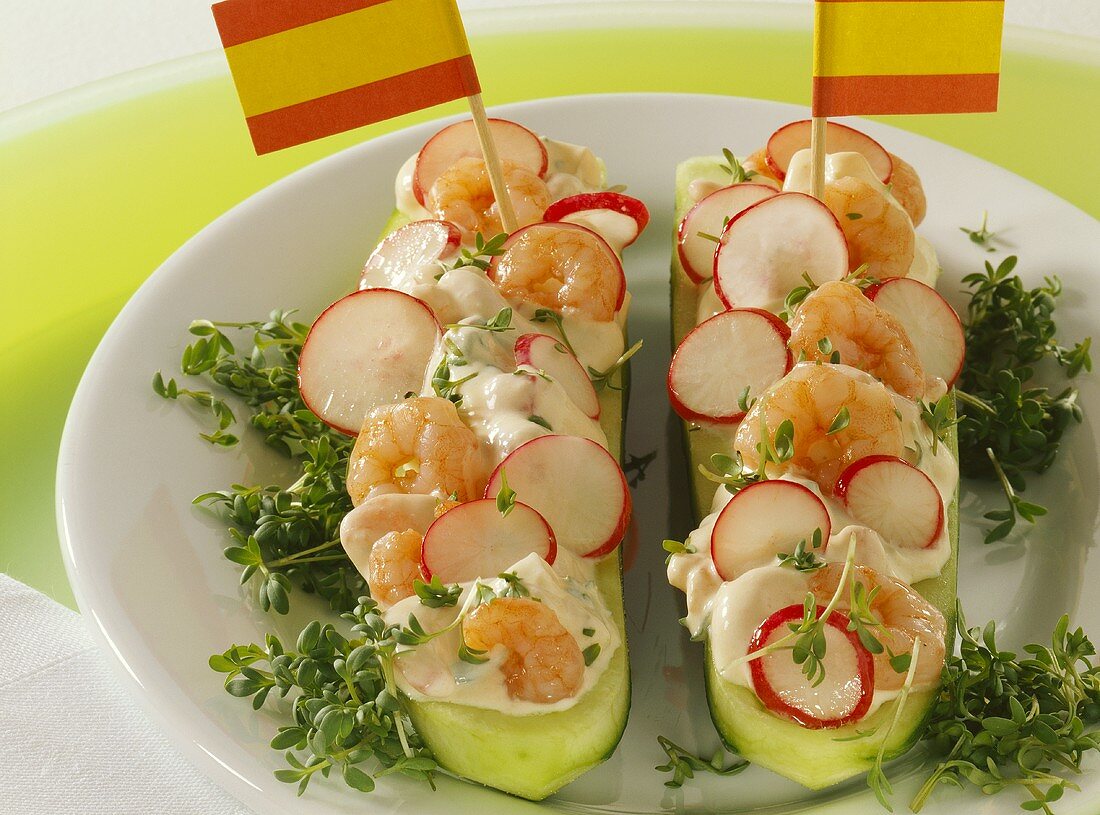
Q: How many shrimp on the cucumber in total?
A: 10